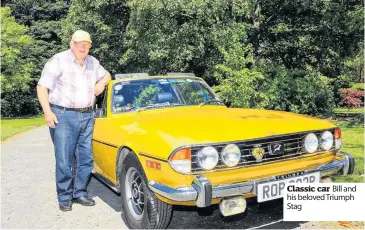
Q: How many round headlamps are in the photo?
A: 4